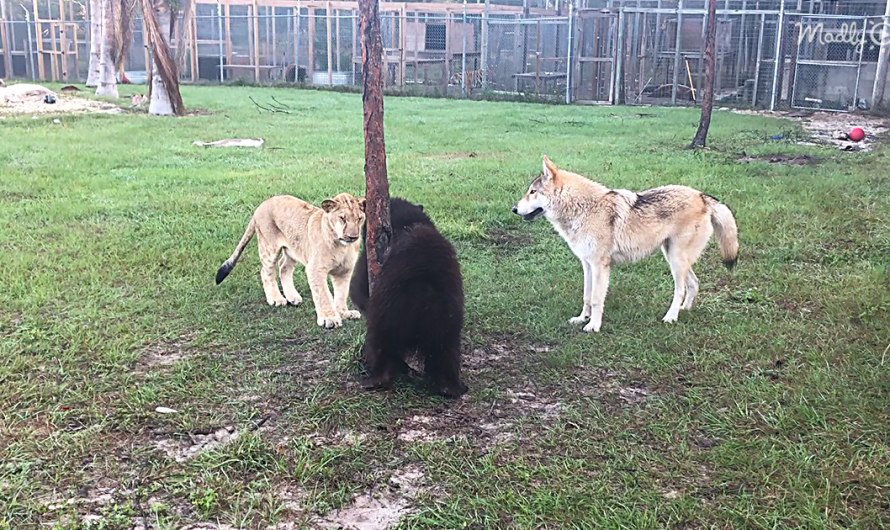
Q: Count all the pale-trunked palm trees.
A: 3